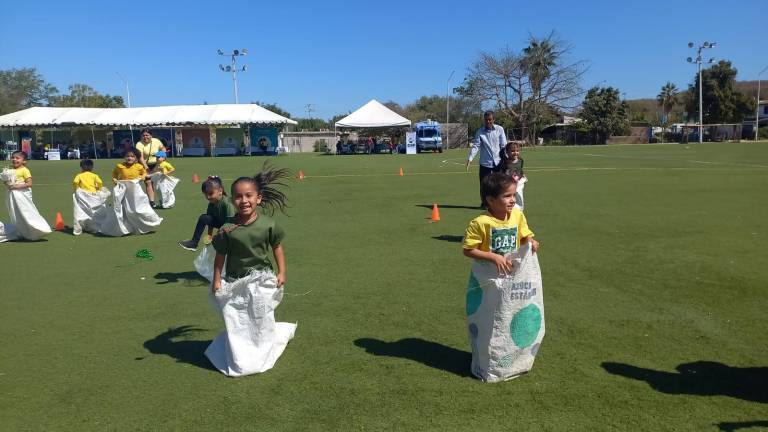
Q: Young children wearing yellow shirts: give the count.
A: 5